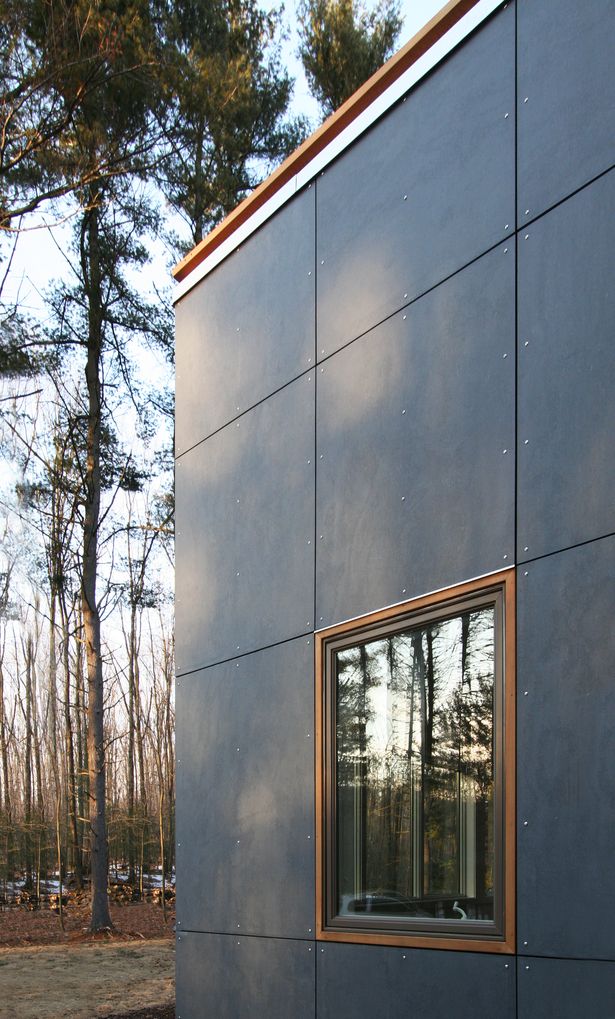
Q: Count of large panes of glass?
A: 1